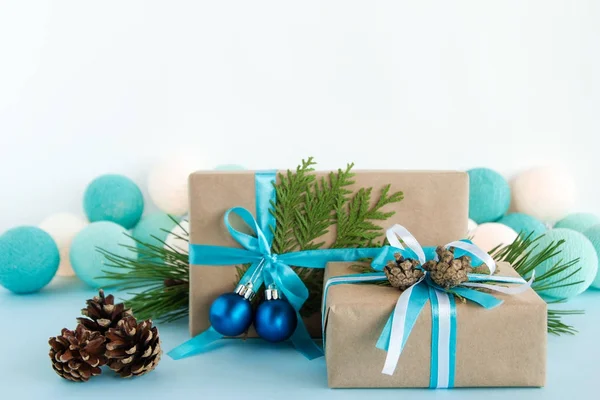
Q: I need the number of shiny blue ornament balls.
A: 2